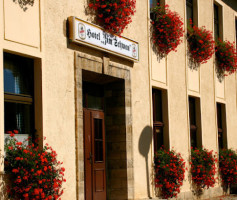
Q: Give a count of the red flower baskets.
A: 8